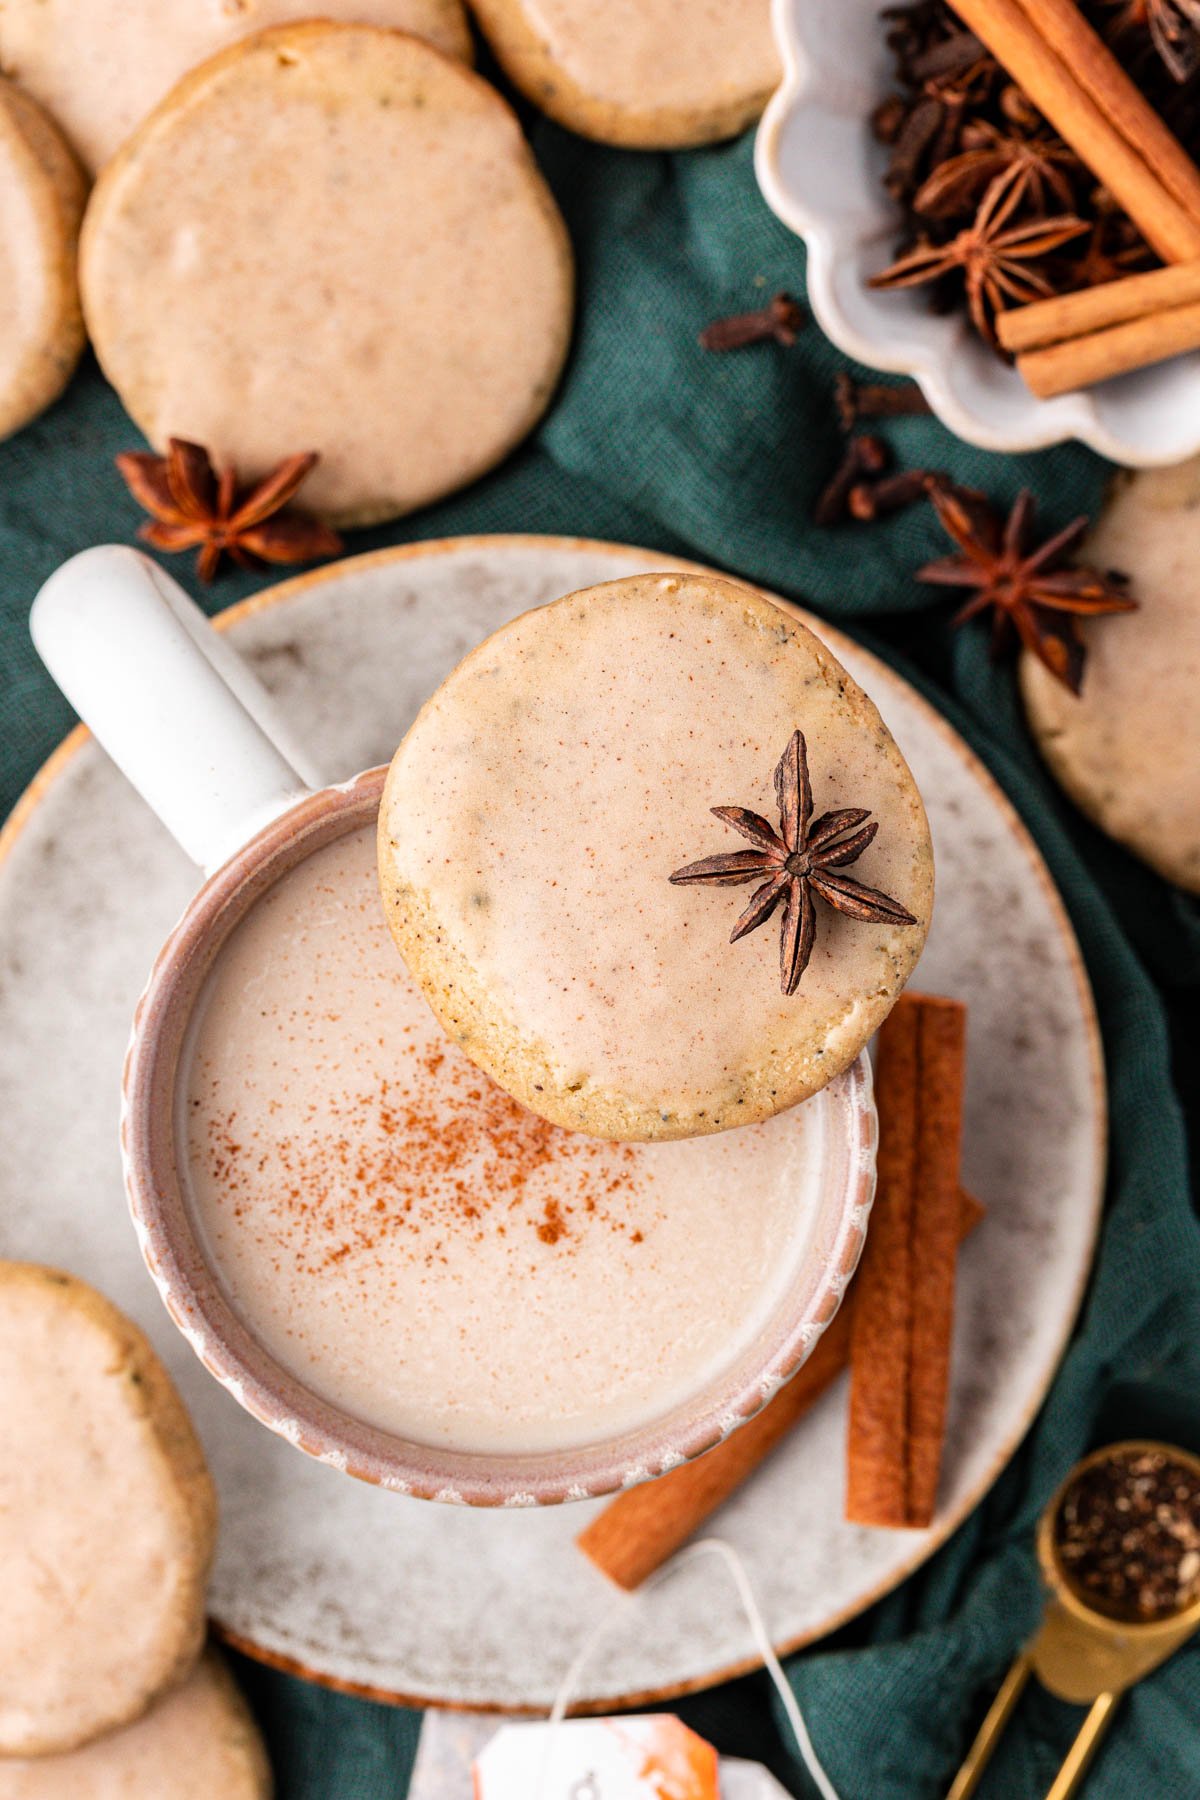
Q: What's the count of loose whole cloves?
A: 4